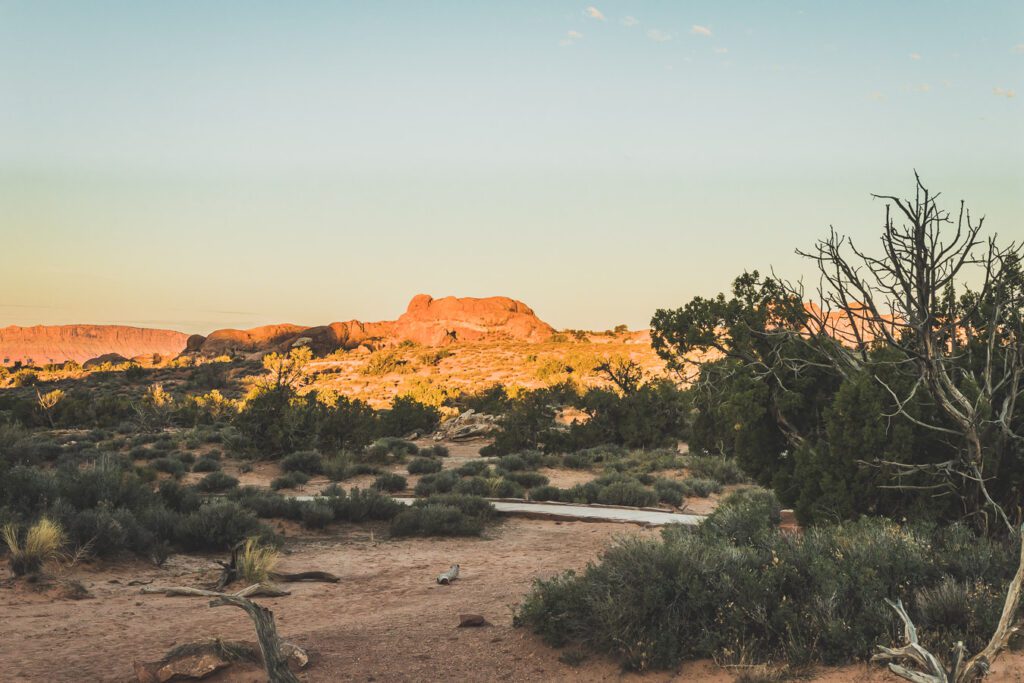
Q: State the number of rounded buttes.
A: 1